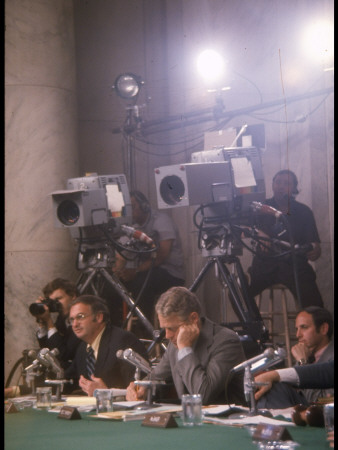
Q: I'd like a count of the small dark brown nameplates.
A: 4